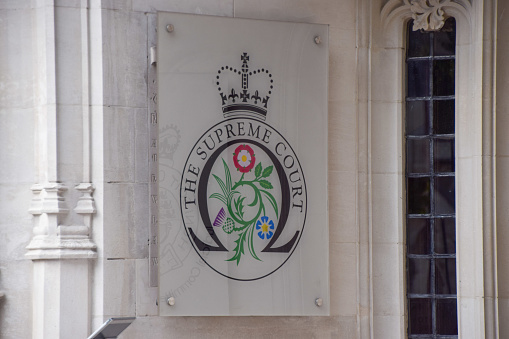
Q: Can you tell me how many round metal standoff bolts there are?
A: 4